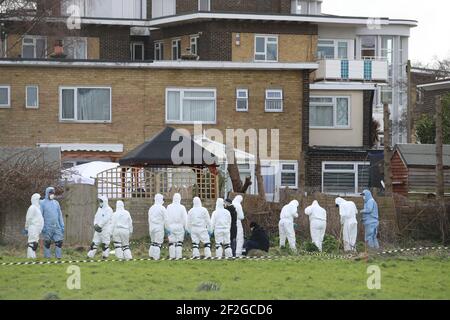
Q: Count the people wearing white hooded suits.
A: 11